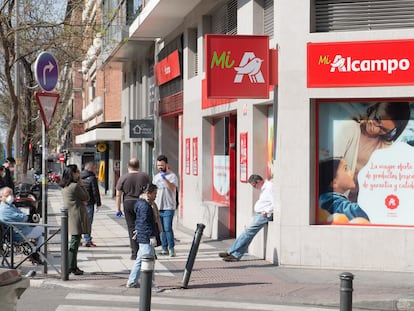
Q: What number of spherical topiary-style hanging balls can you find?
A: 0